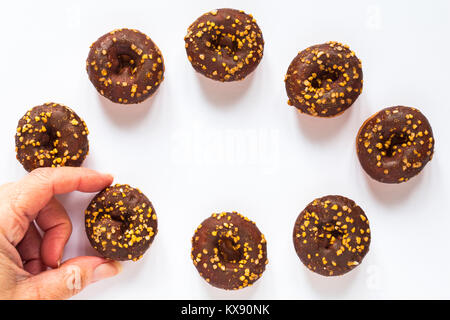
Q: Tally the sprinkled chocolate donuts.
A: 8